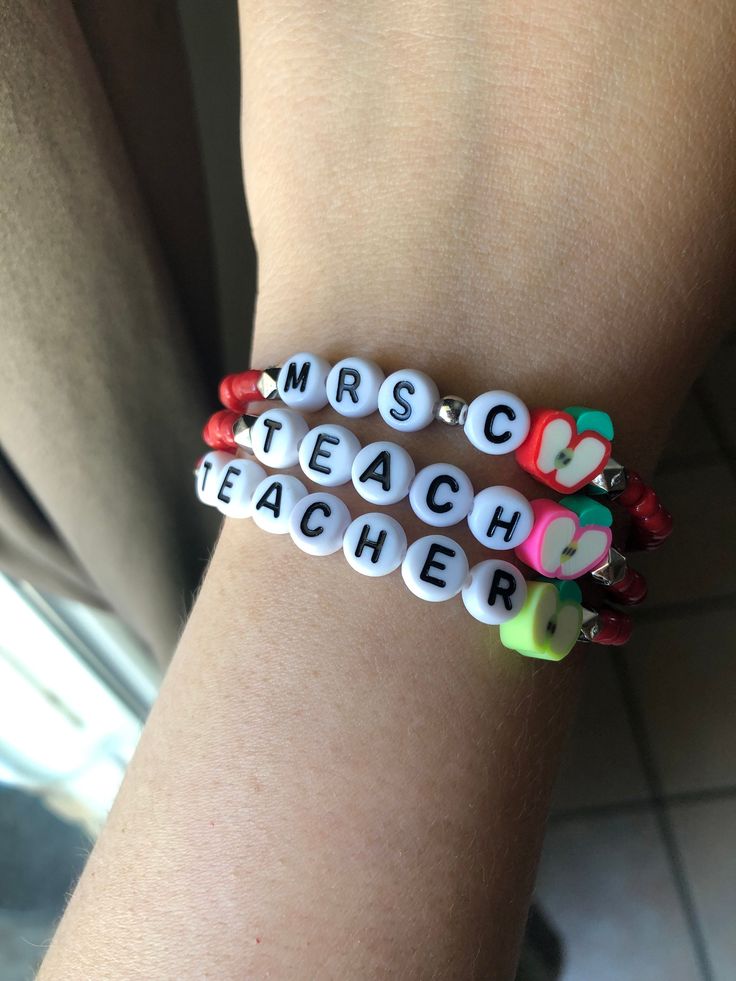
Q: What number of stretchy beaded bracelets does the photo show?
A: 3